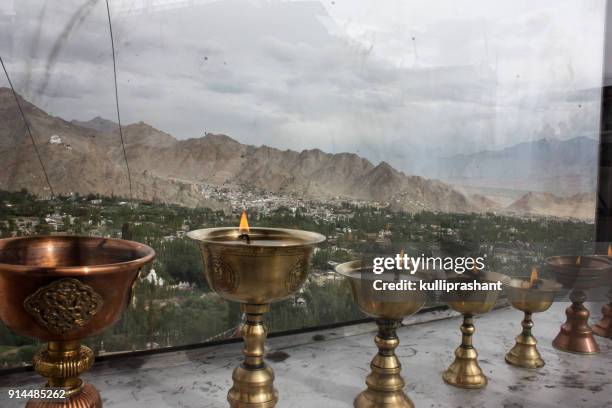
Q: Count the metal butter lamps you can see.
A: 7